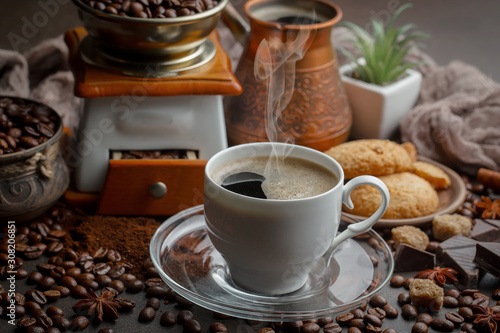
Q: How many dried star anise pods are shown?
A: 4